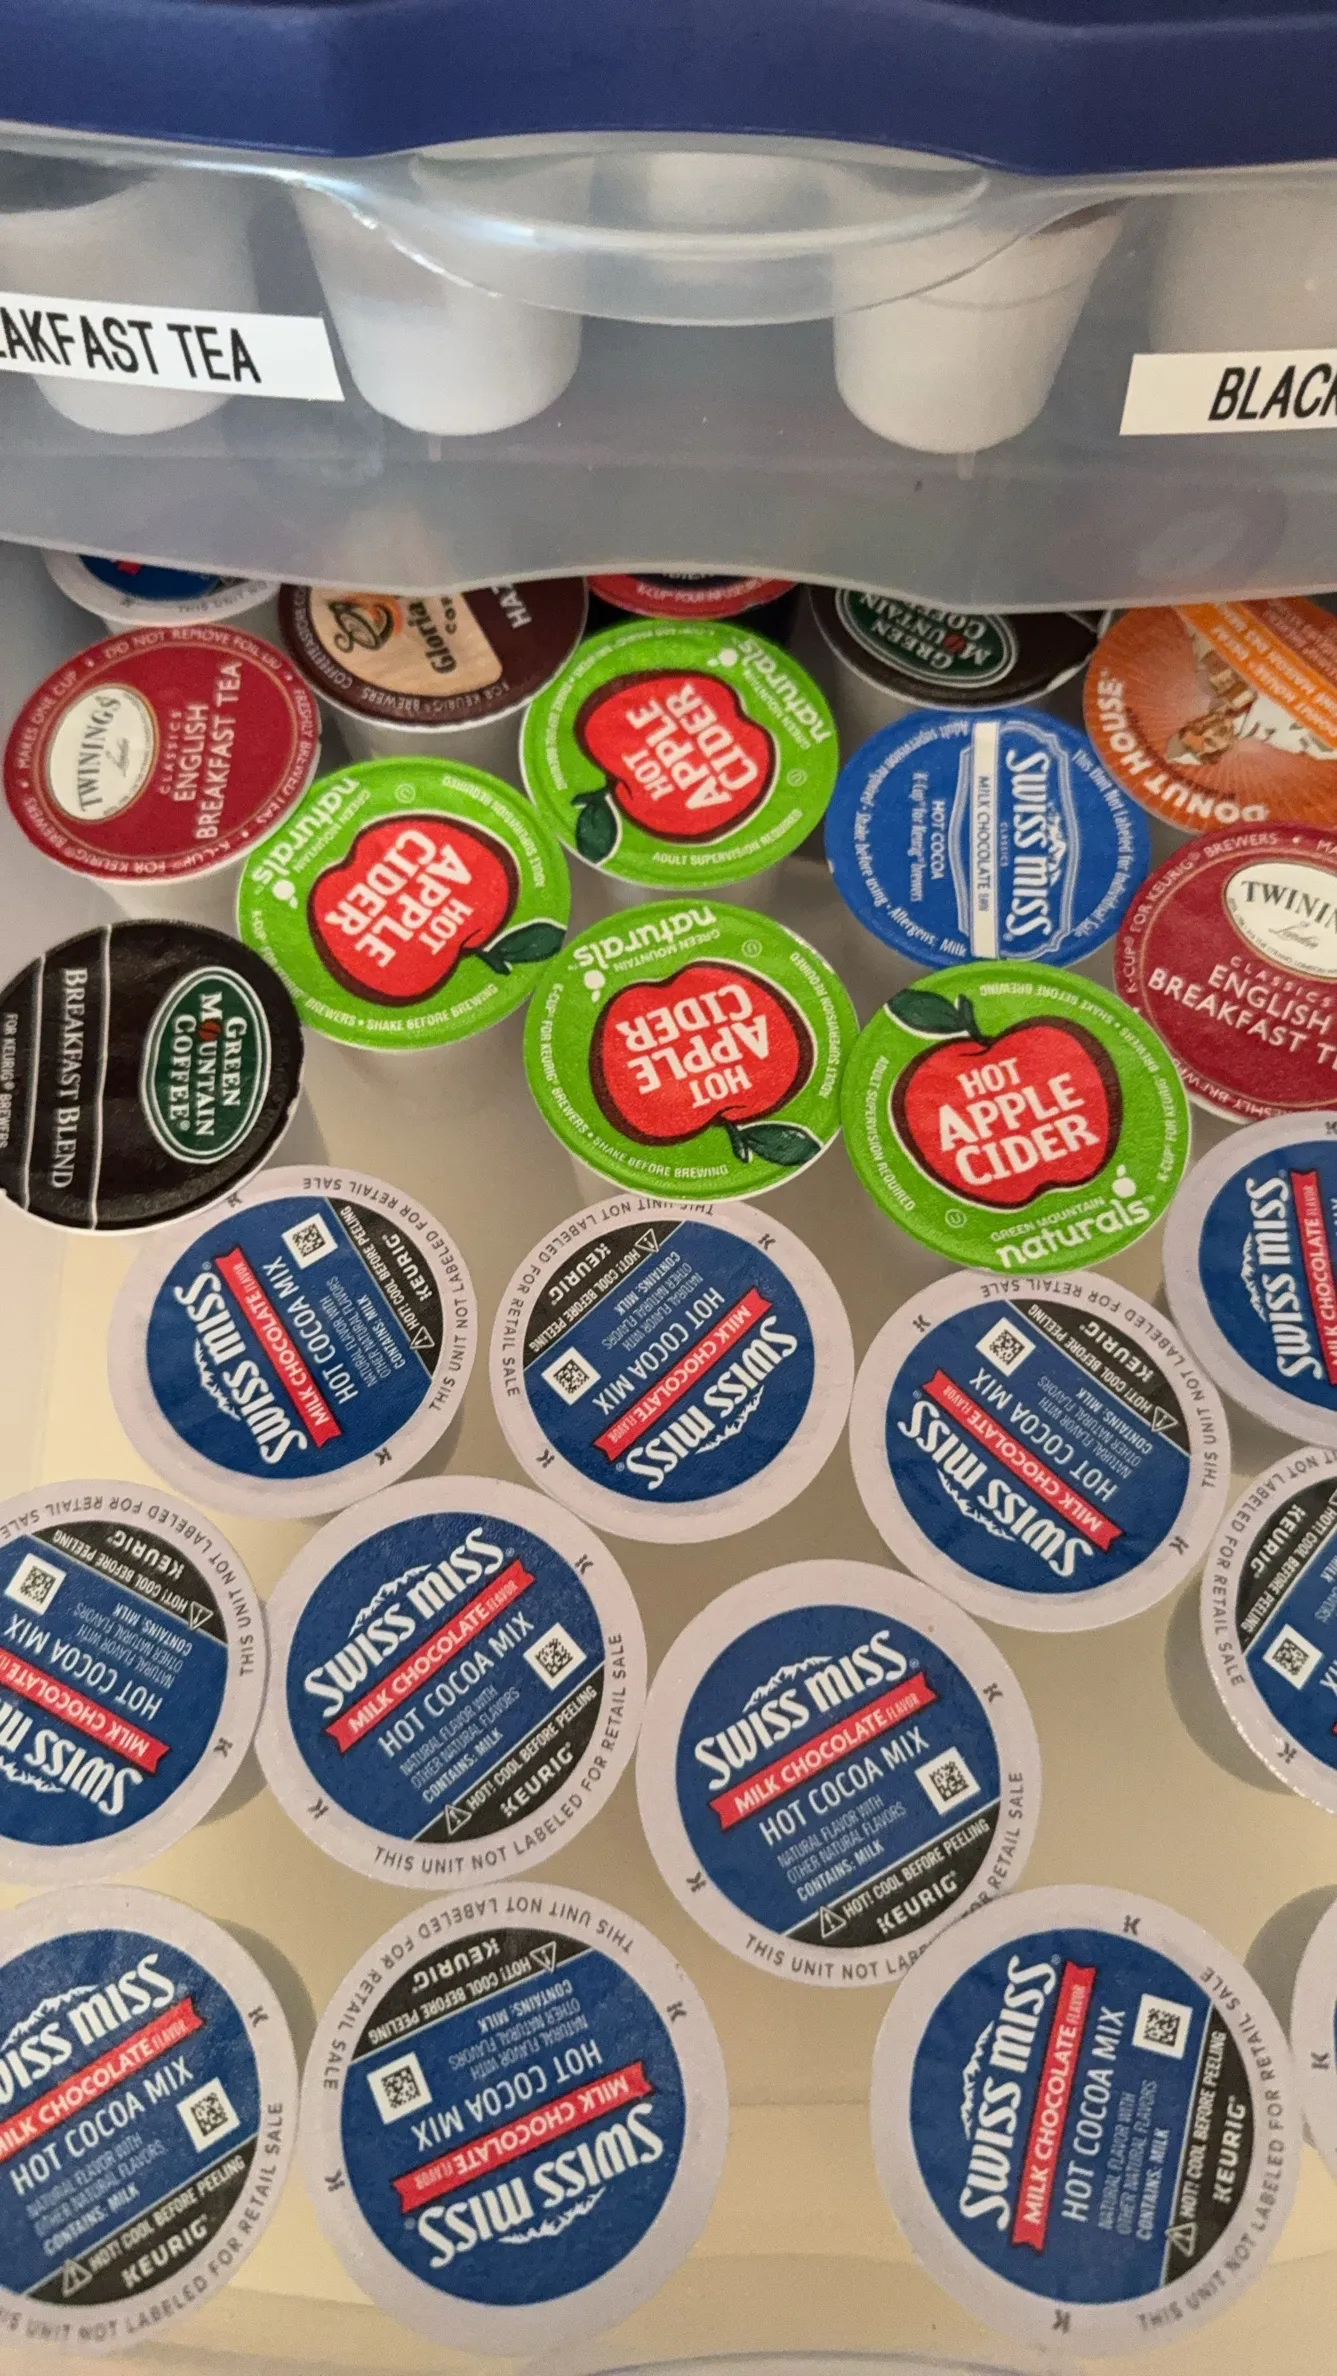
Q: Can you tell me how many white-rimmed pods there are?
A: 13